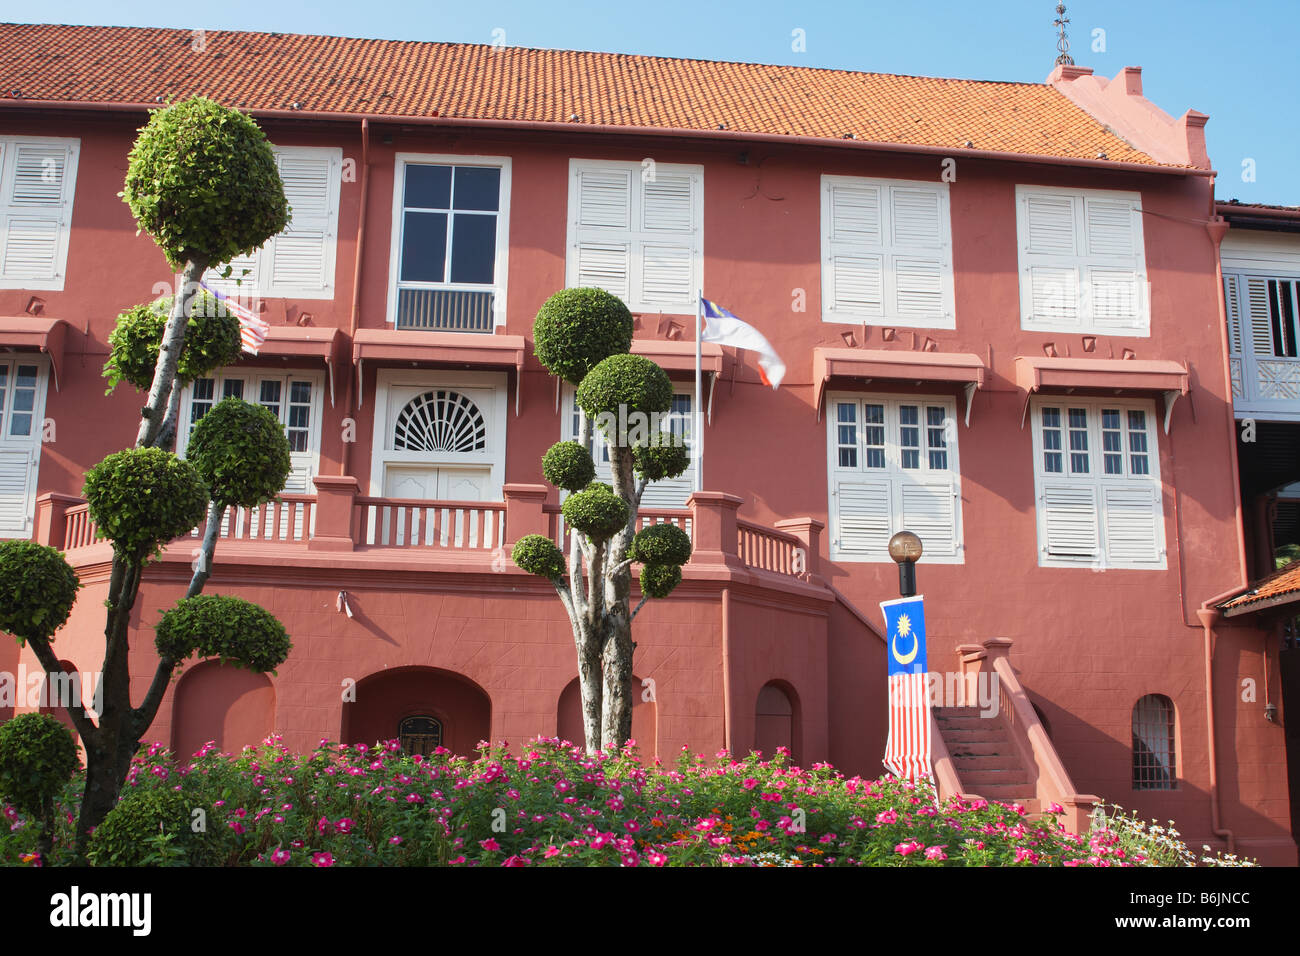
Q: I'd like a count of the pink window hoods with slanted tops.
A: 6